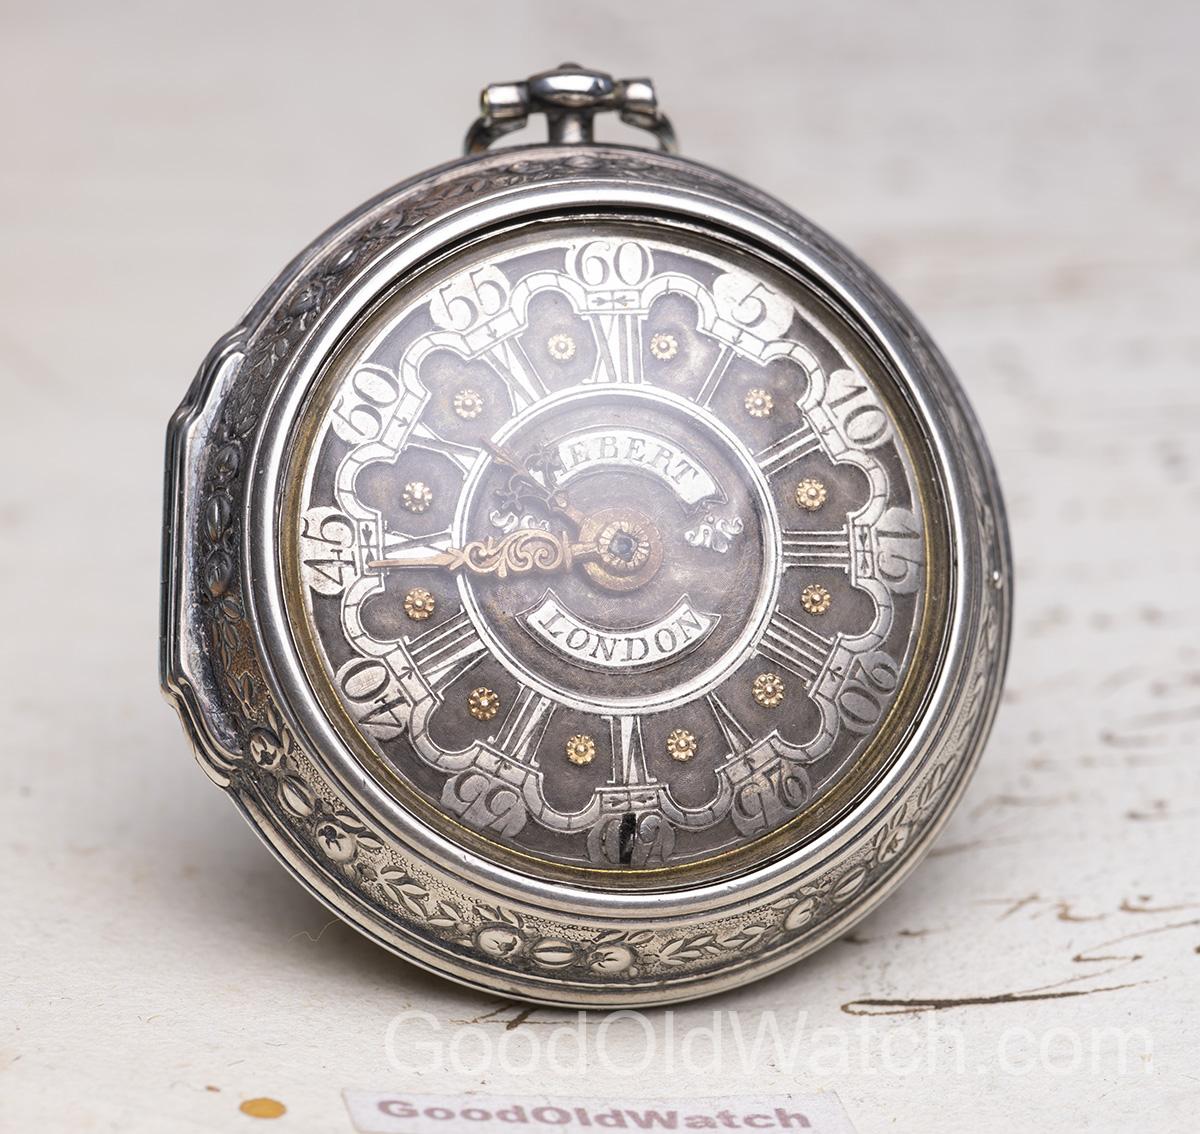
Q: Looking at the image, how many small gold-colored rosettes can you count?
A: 12